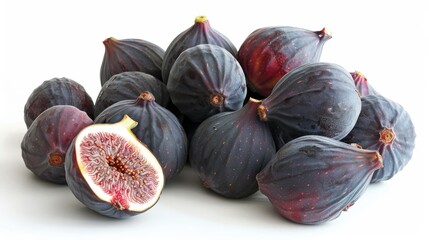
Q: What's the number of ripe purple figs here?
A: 14